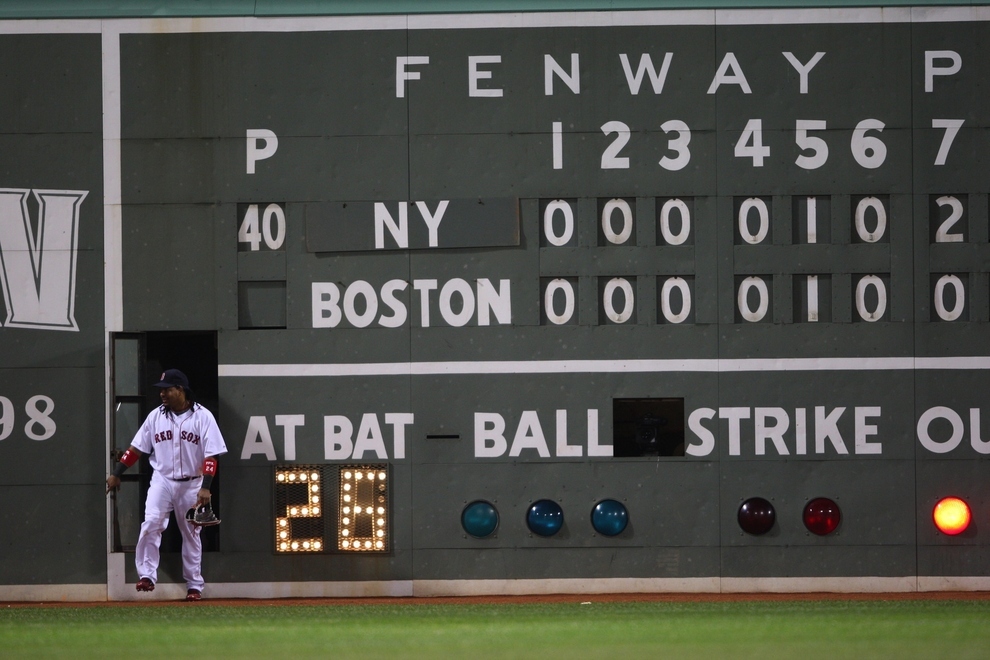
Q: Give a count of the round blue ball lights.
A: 3